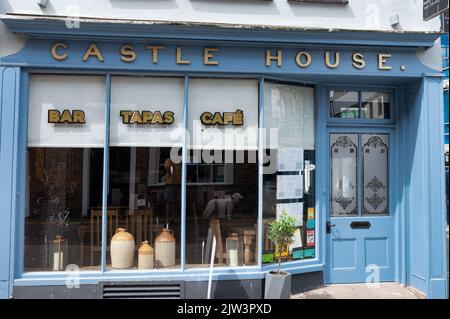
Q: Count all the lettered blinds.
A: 3